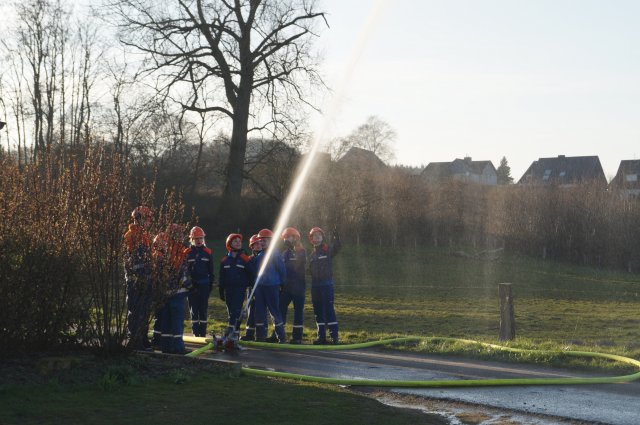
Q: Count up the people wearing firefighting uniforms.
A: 9